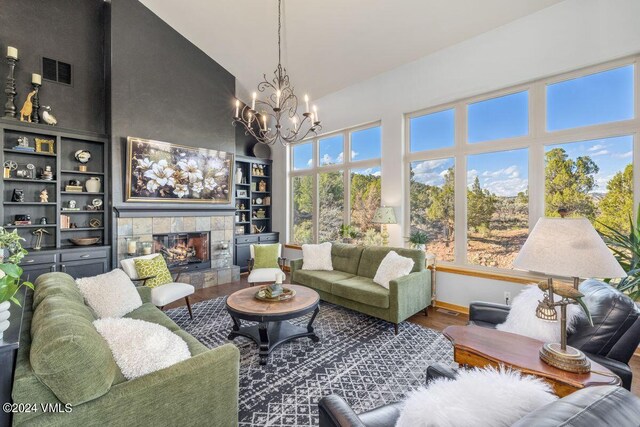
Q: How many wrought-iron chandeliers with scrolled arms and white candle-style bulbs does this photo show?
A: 1